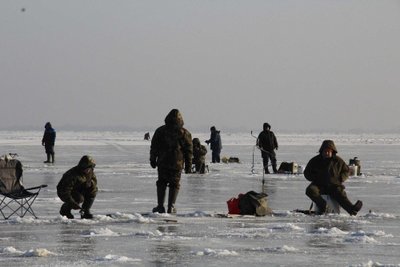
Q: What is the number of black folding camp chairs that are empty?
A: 1